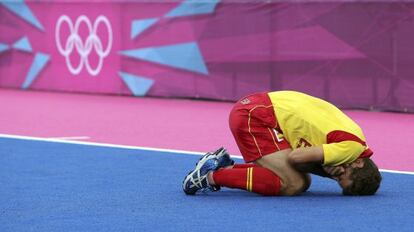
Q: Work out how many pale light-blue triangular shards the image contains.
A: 8